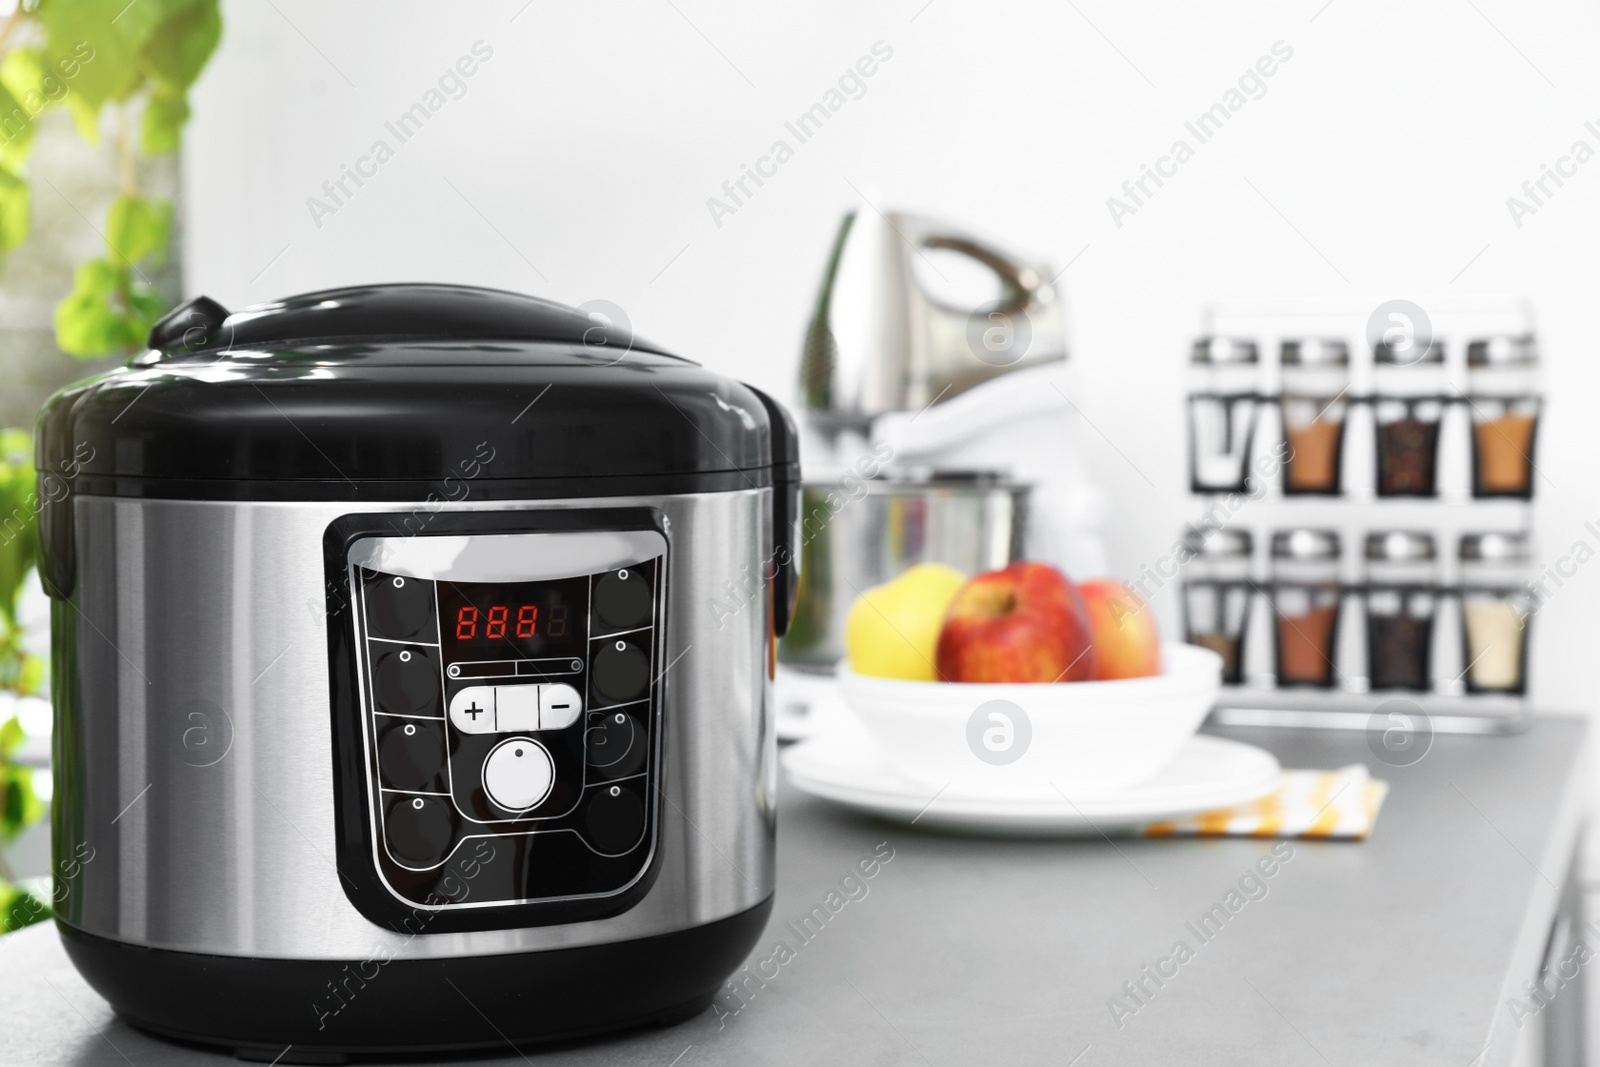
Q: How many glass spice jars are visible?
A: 8